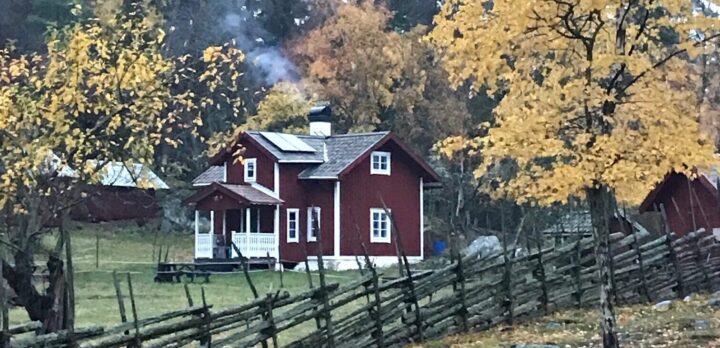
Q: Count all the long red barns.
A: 1